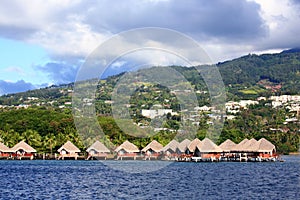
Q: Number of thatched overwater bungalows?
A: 14